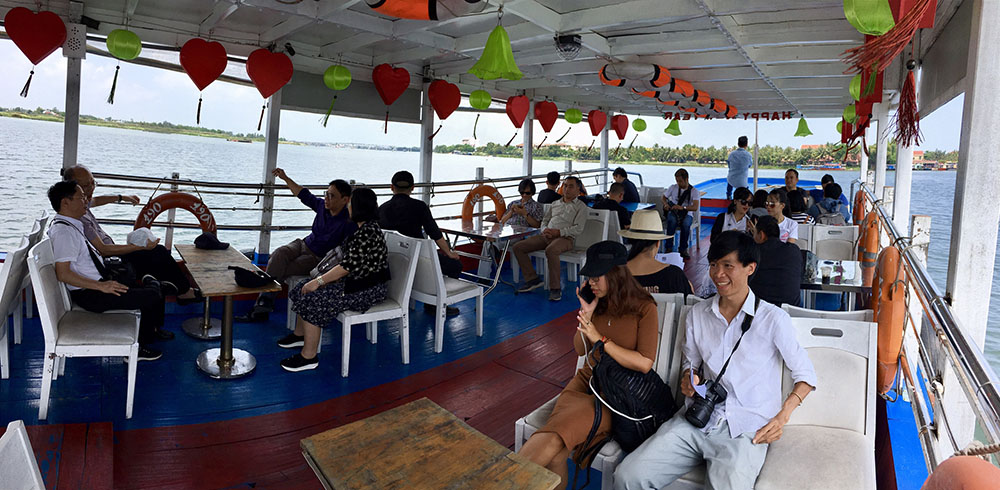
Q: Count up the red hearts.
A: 9